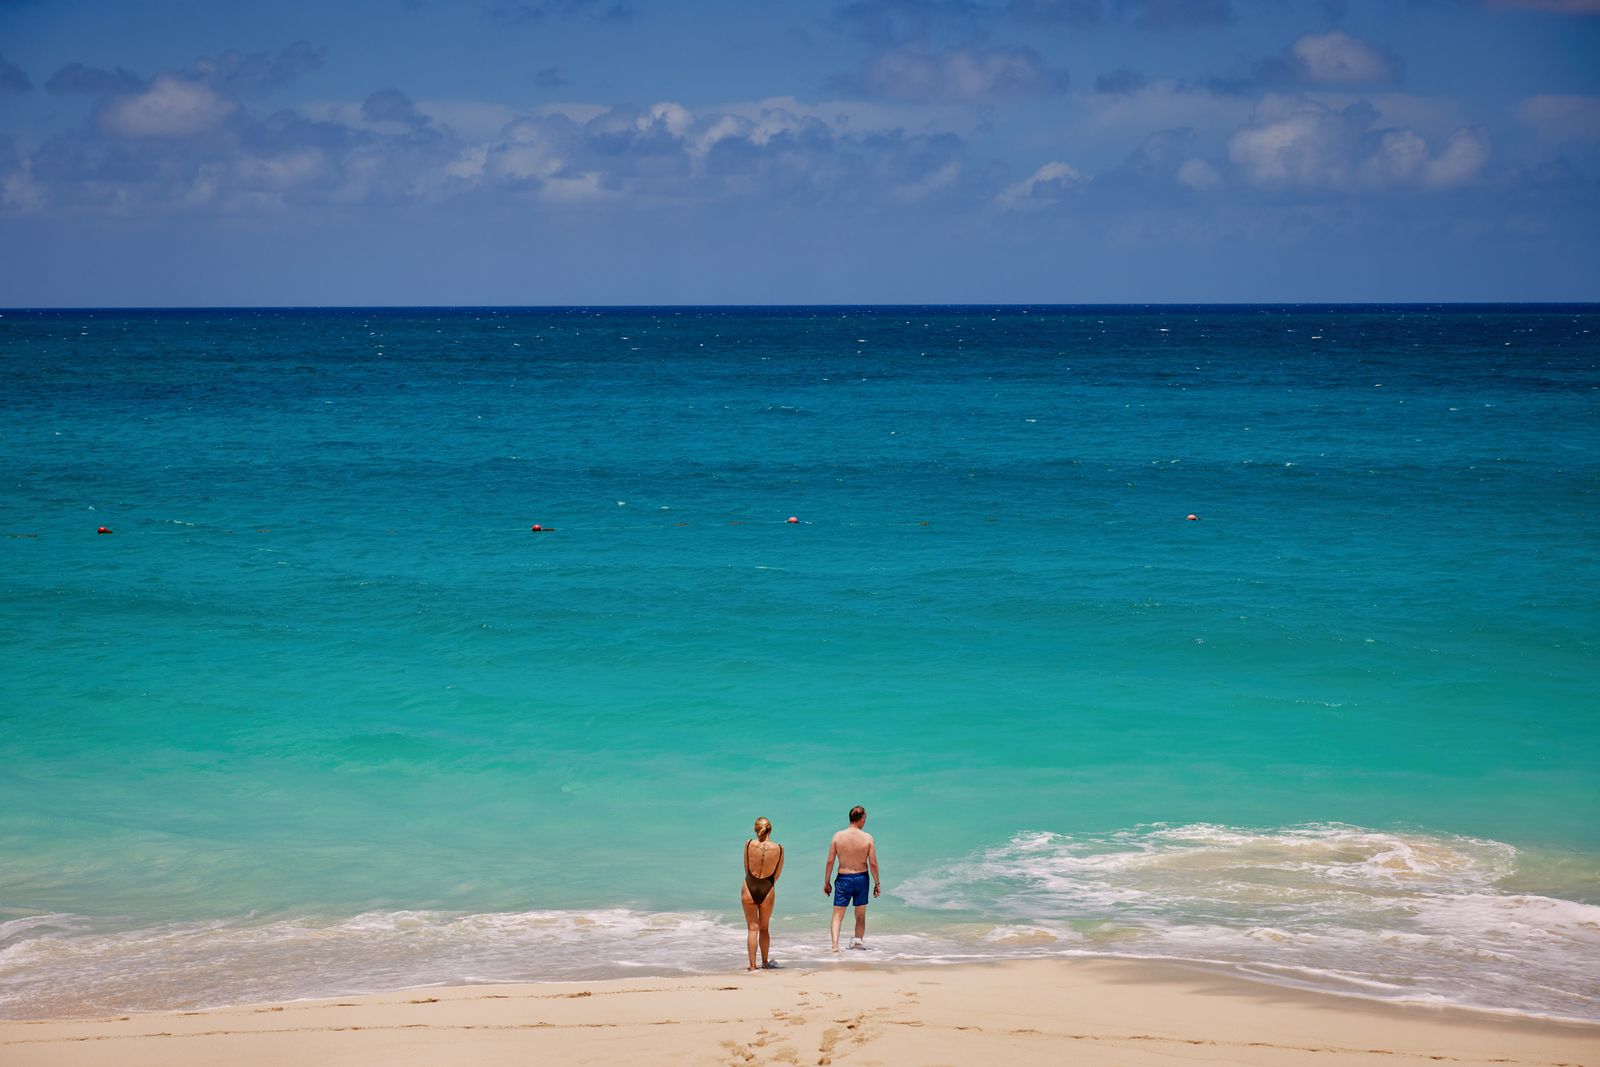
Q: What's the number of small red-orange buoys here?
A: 4